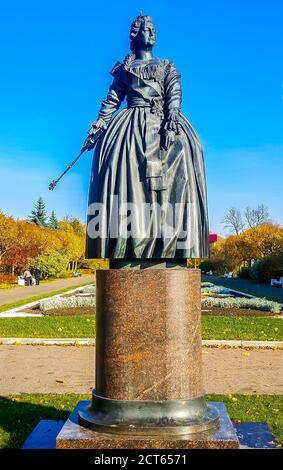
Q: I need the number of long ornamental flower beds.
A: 2